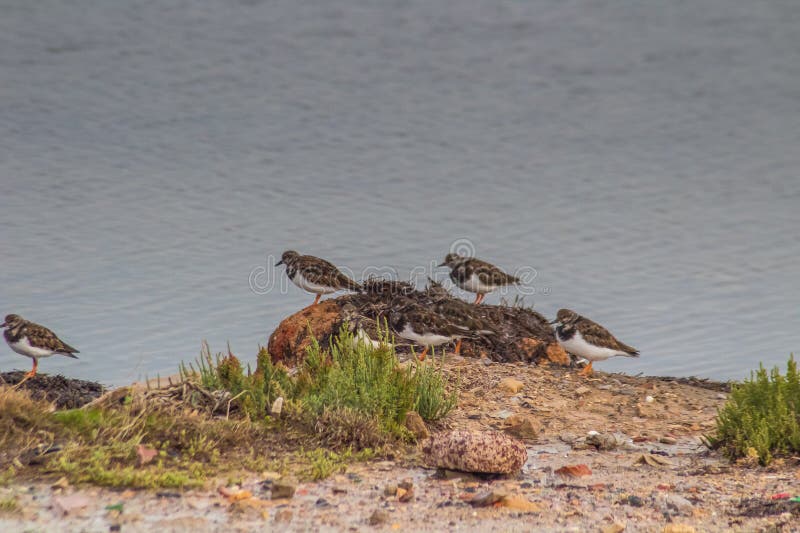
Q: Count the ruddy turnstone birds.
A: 7